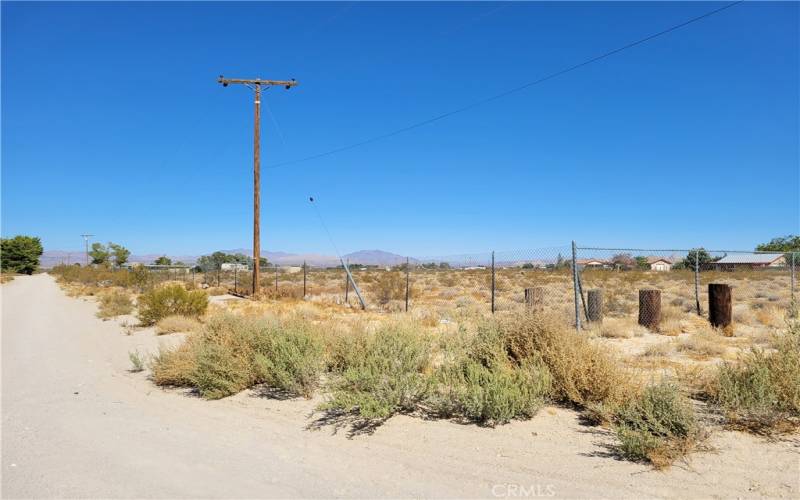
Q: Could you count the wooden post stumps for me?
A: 4